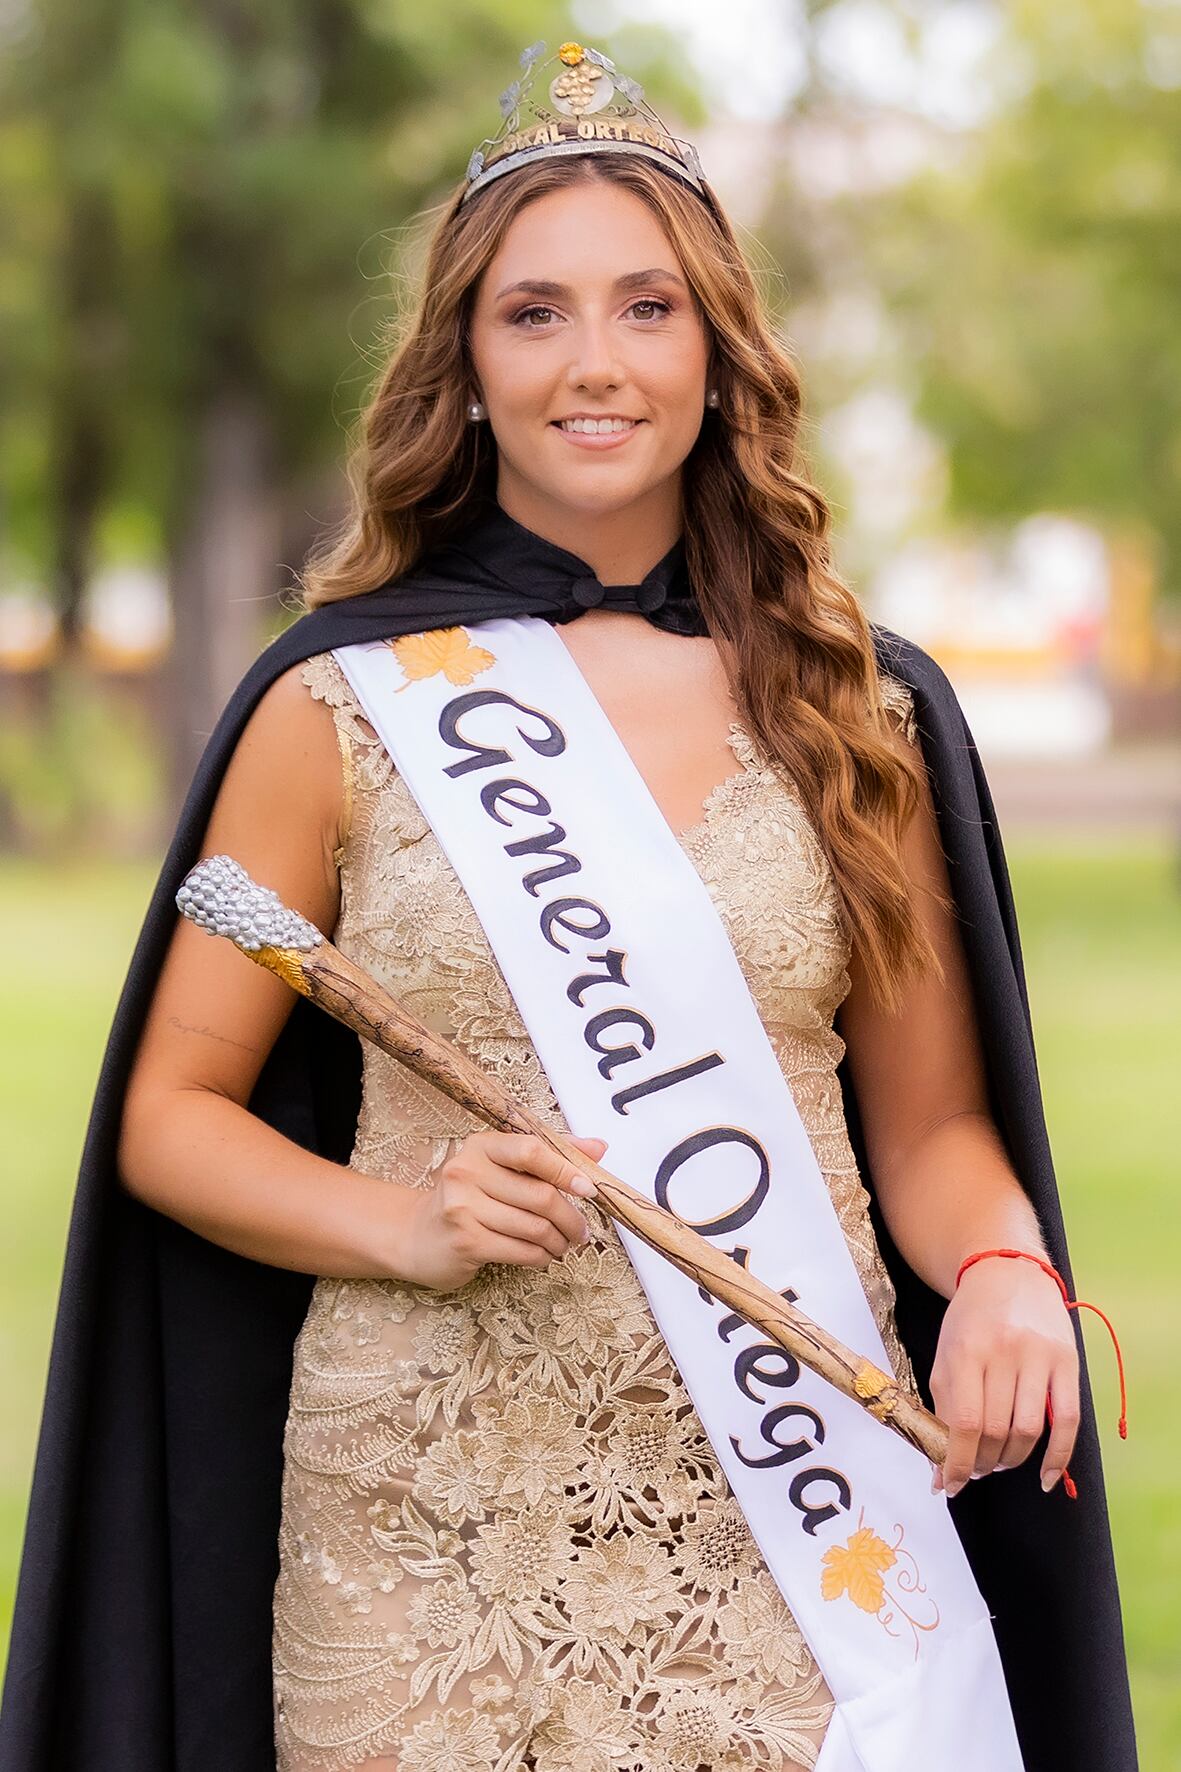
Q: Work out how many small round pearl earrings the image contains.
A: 2